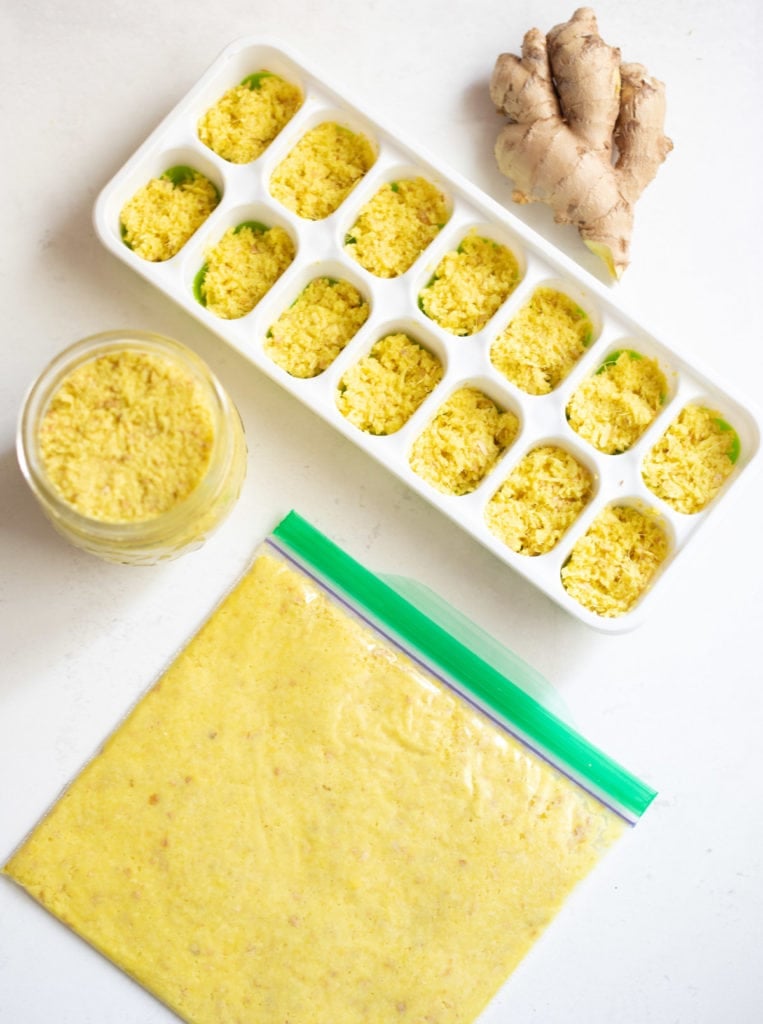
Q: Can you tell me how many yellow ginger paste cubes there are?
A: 14